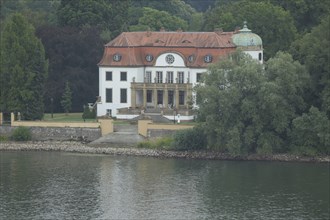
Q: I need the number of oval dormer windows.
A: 4